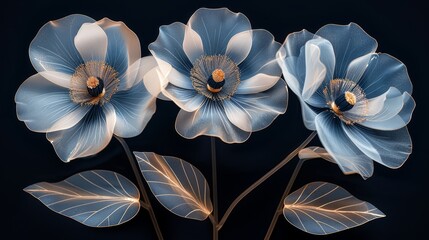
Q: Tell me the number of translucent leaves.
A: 3